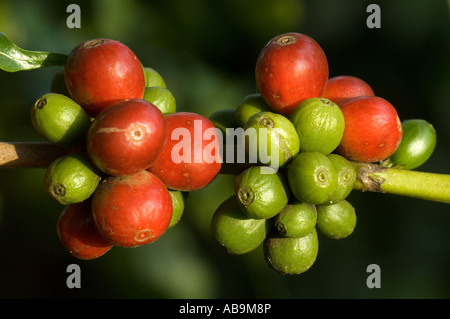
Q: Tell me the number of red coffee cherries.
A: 8